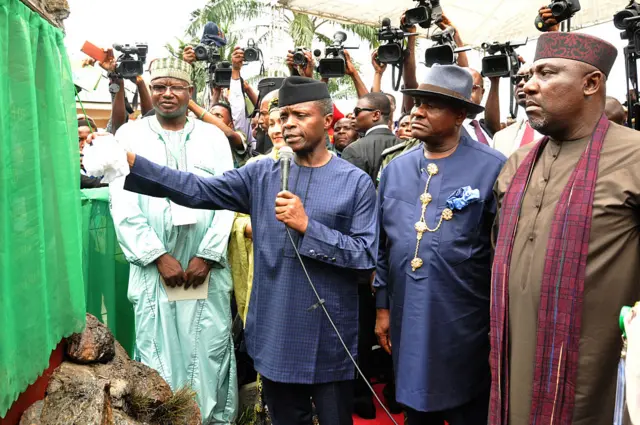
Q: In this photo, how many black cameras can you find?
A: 12